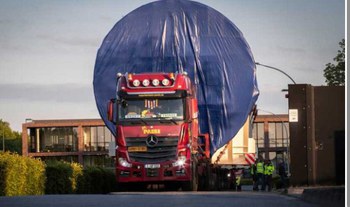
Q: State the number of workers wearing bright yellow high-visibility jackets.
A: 2